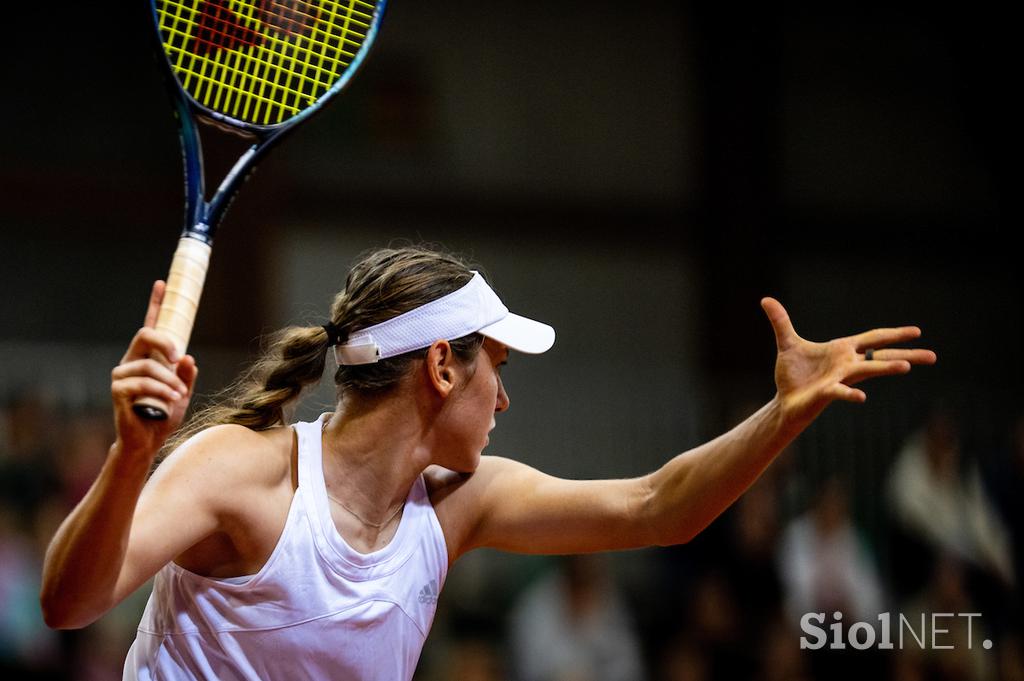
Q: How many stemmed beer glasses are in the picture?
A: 0